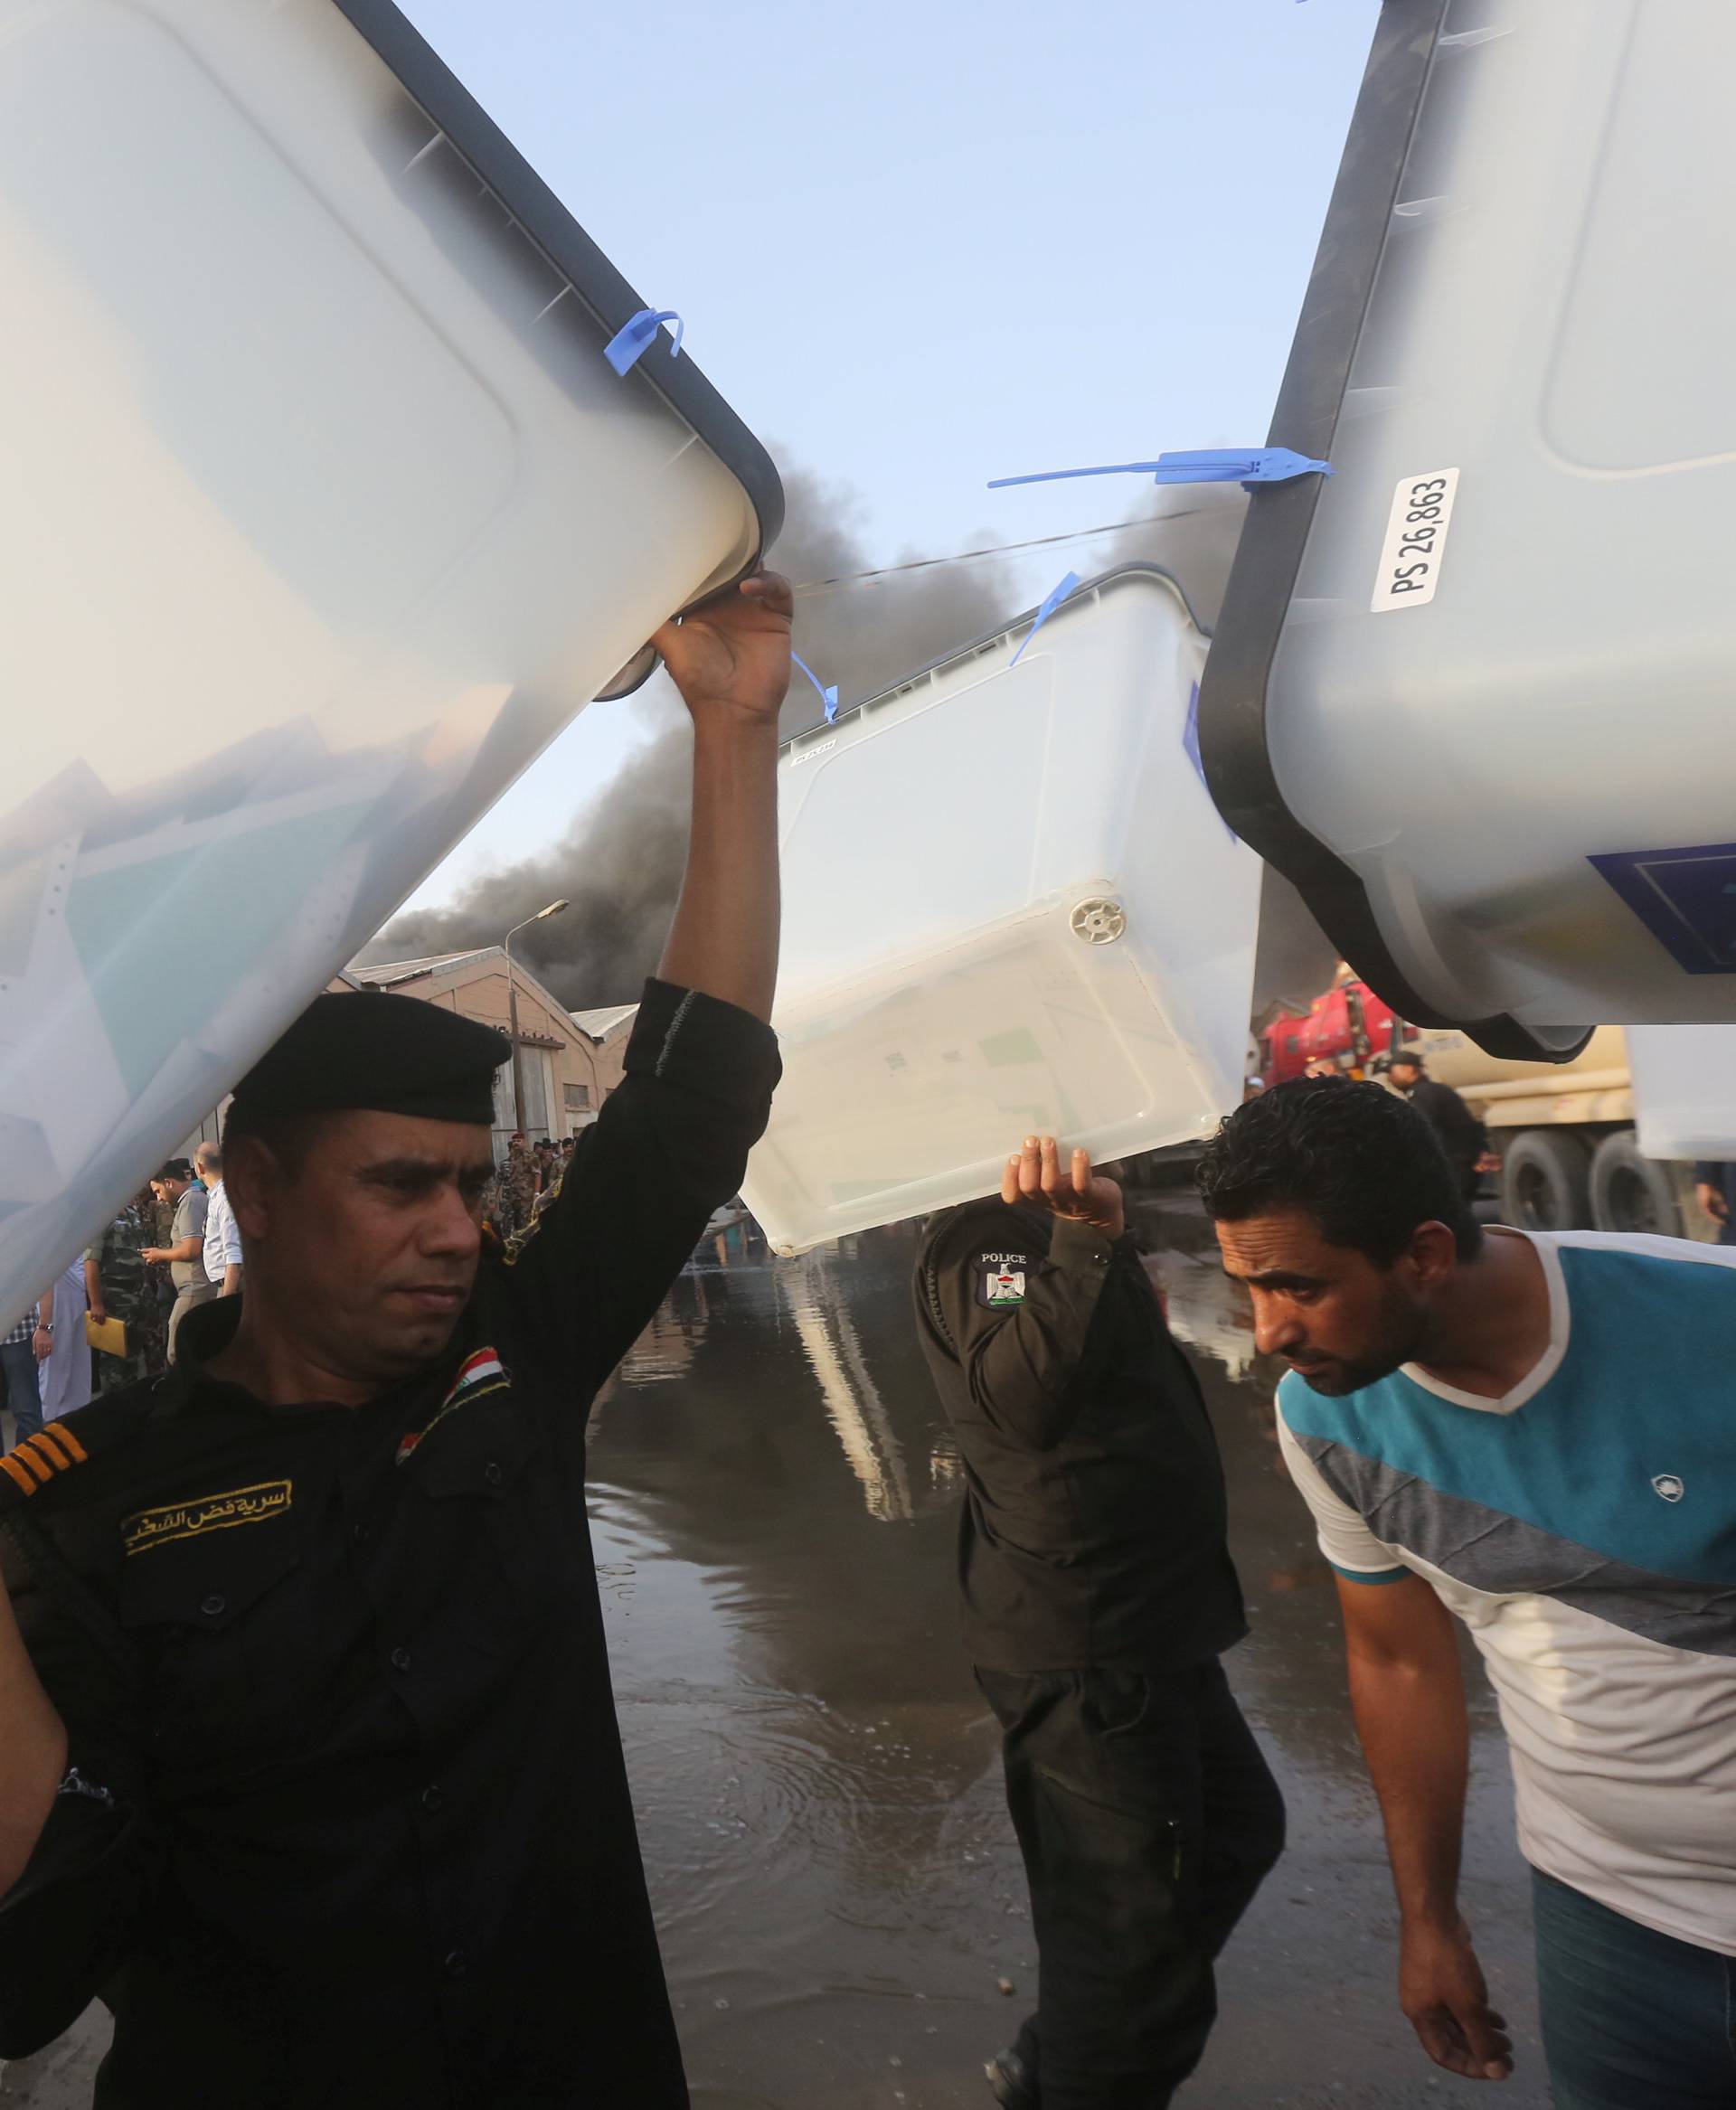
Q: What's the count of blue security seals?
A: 4